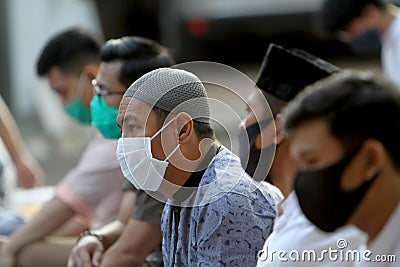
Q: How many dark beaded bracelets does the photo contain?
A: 1